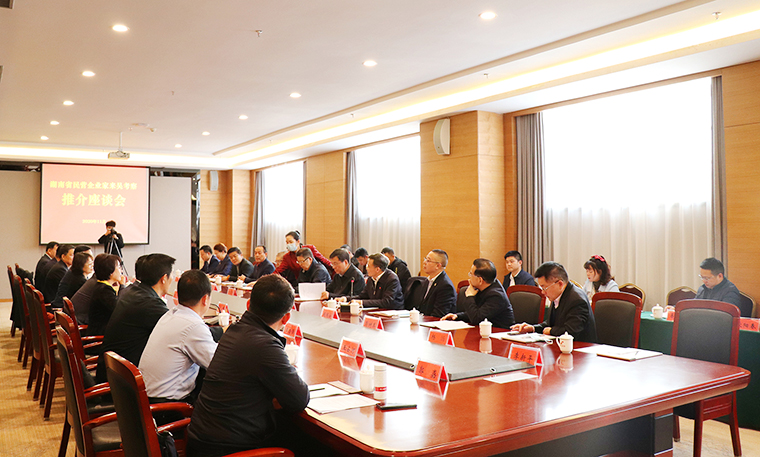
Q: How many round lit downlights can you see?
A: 11